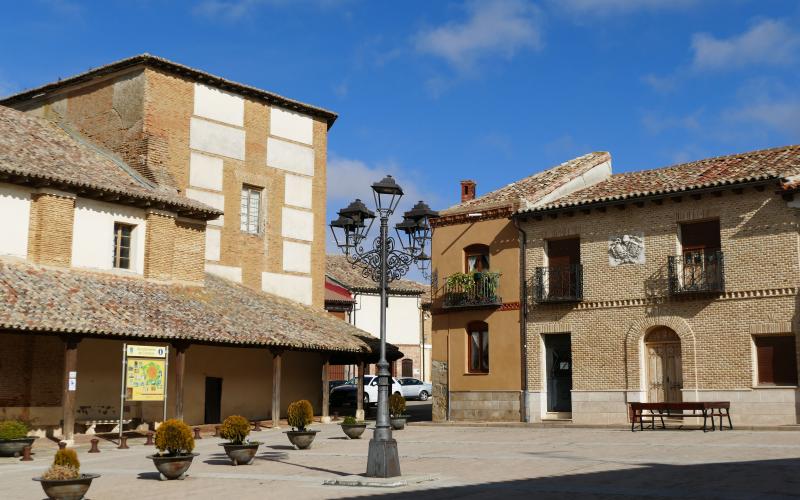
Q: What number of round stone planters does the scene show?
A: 7